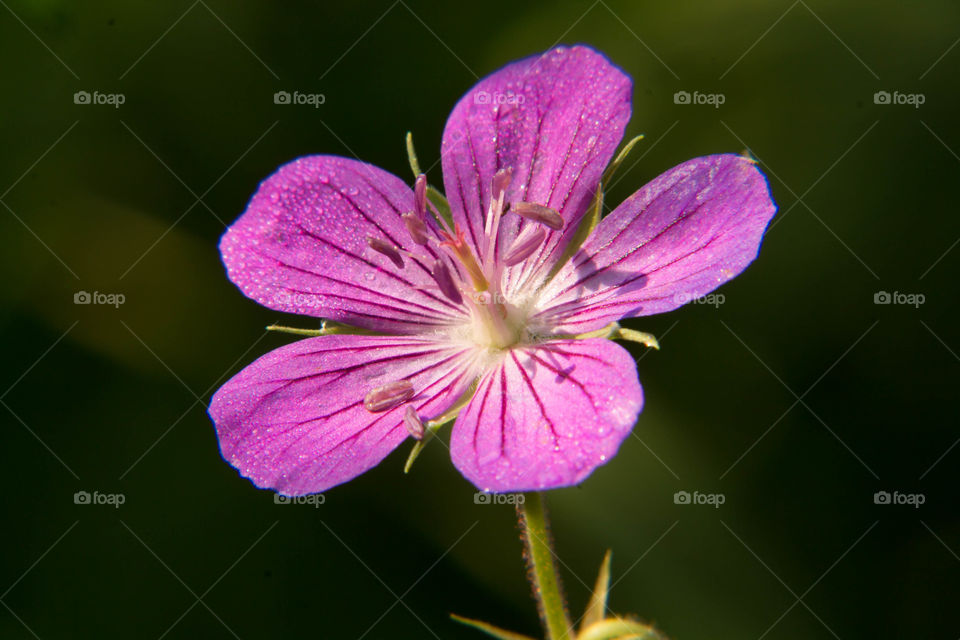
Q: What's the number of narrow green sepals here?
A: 5